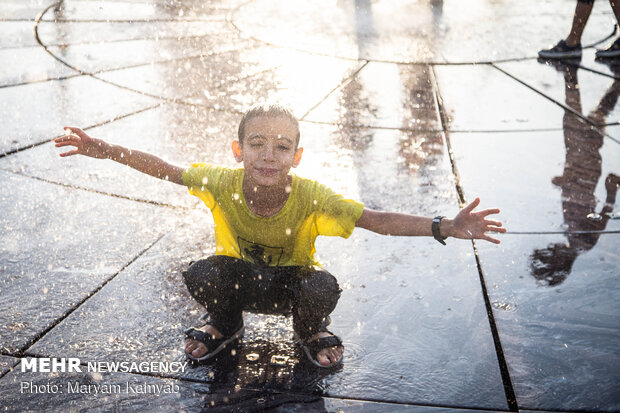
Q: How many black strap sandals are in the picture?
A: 2